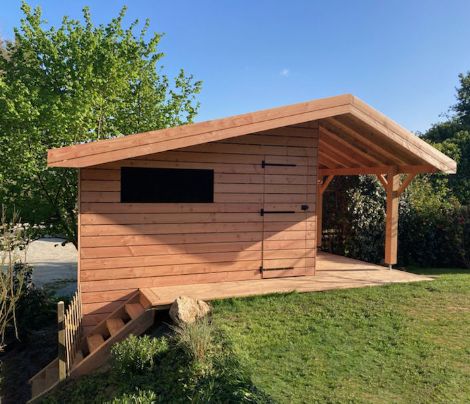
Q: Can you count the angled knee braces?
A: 3